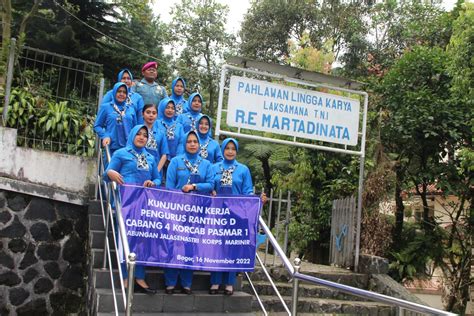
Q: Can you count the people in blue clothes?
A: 10